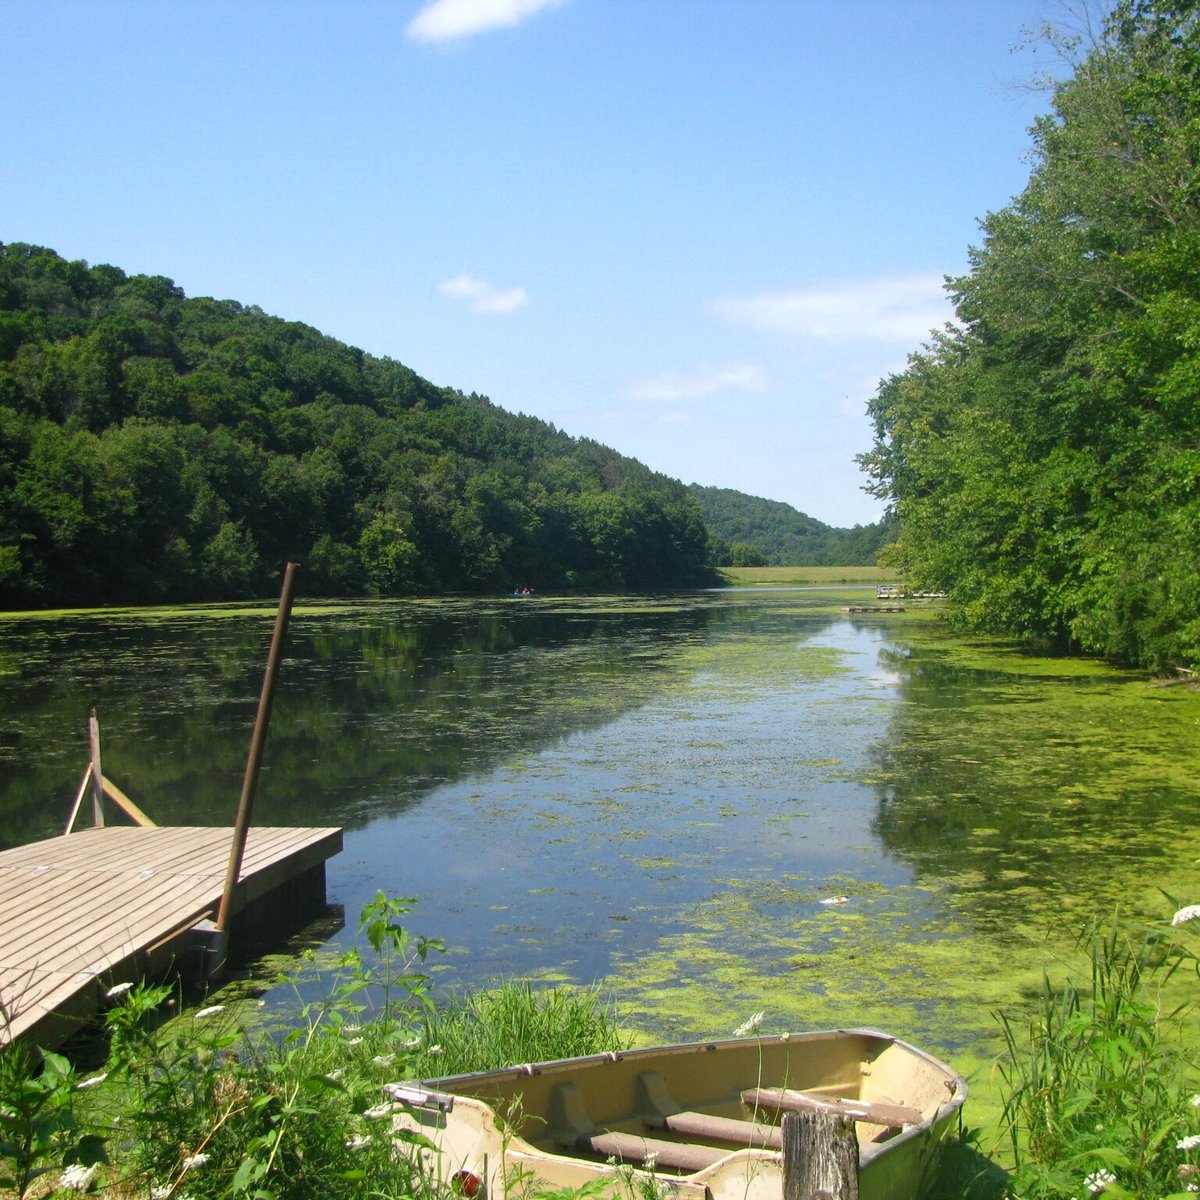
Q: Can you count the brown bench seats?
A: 3